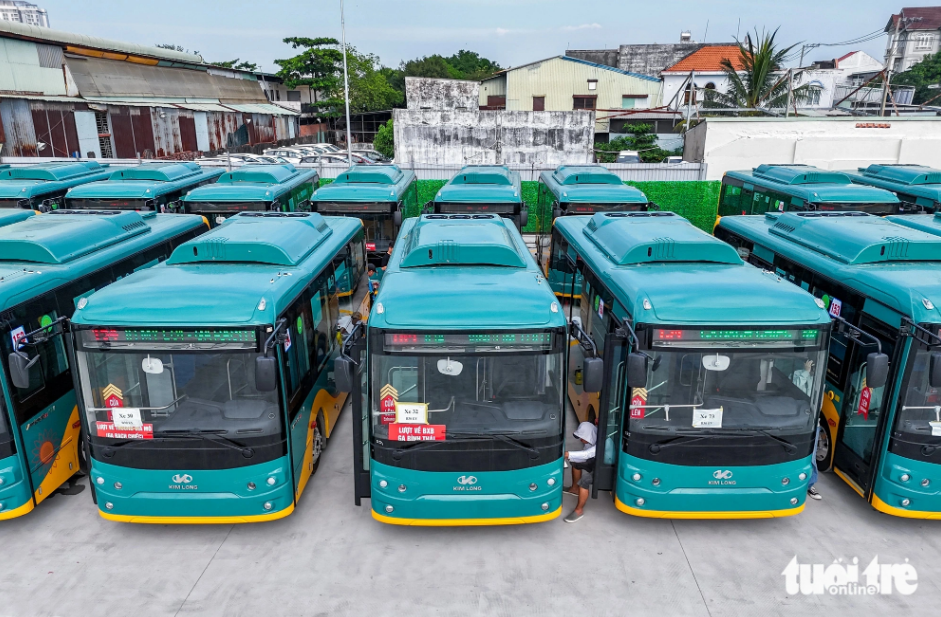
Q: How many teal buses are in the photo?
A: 15